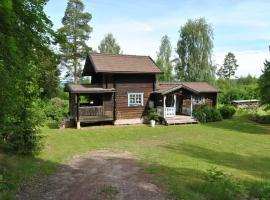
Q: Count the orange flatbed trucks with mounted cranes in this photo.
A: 0